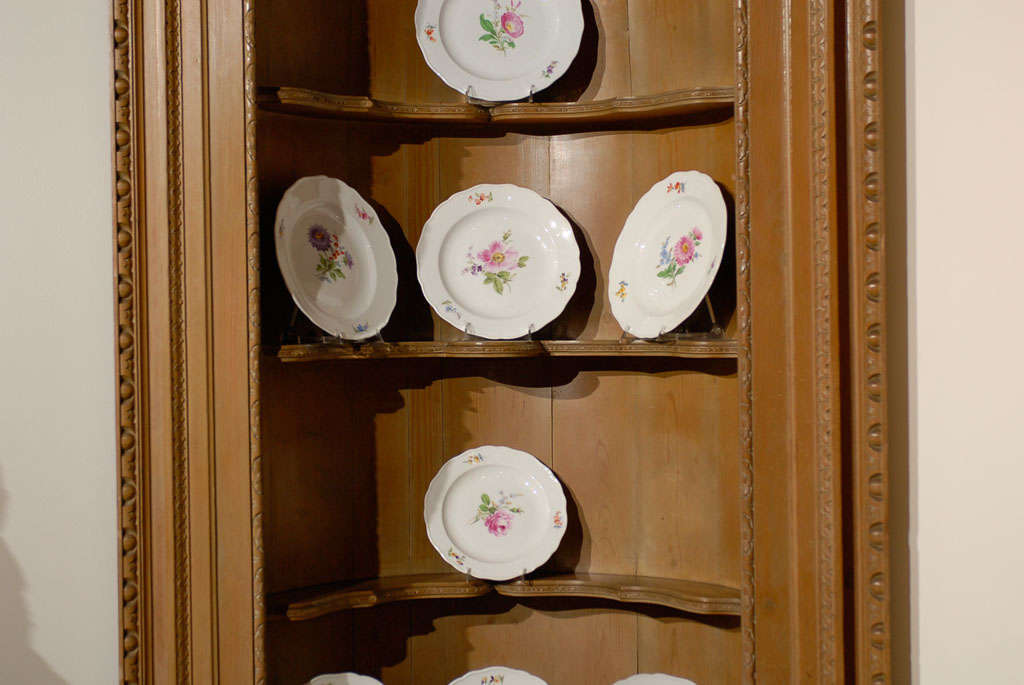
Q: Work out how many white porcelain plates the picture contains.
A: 8